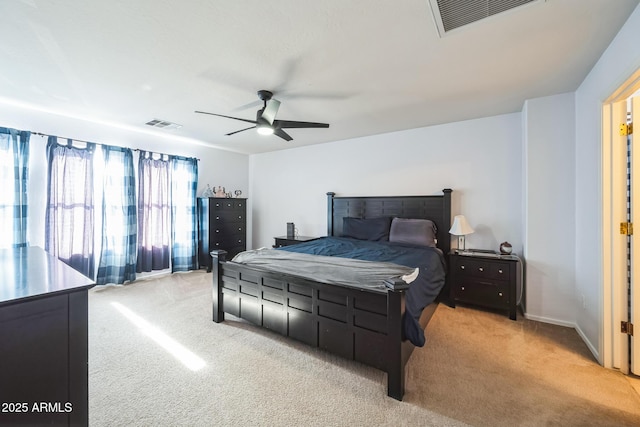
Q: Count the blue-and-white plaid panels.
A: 3